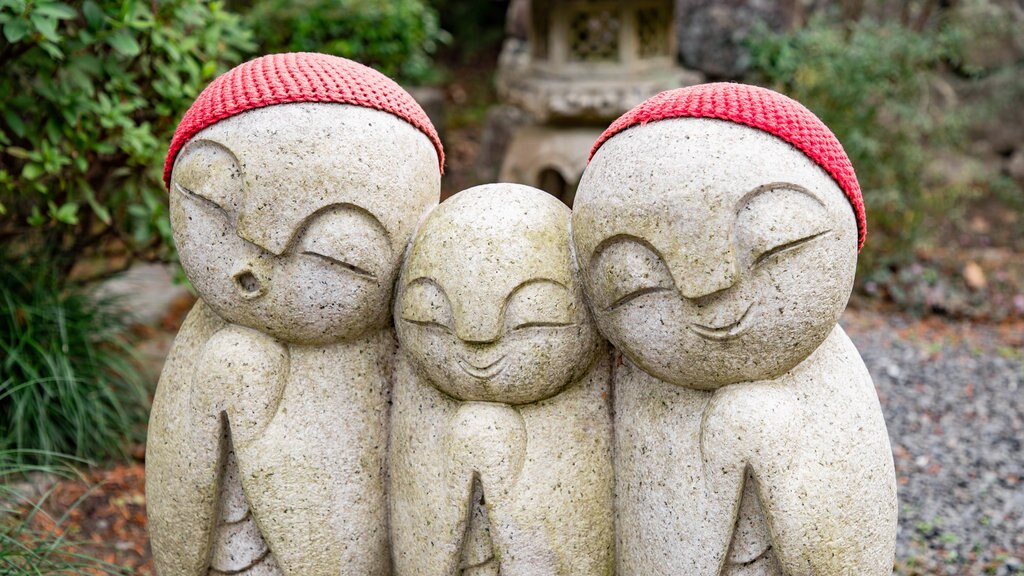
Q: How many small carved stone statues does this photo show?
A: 3